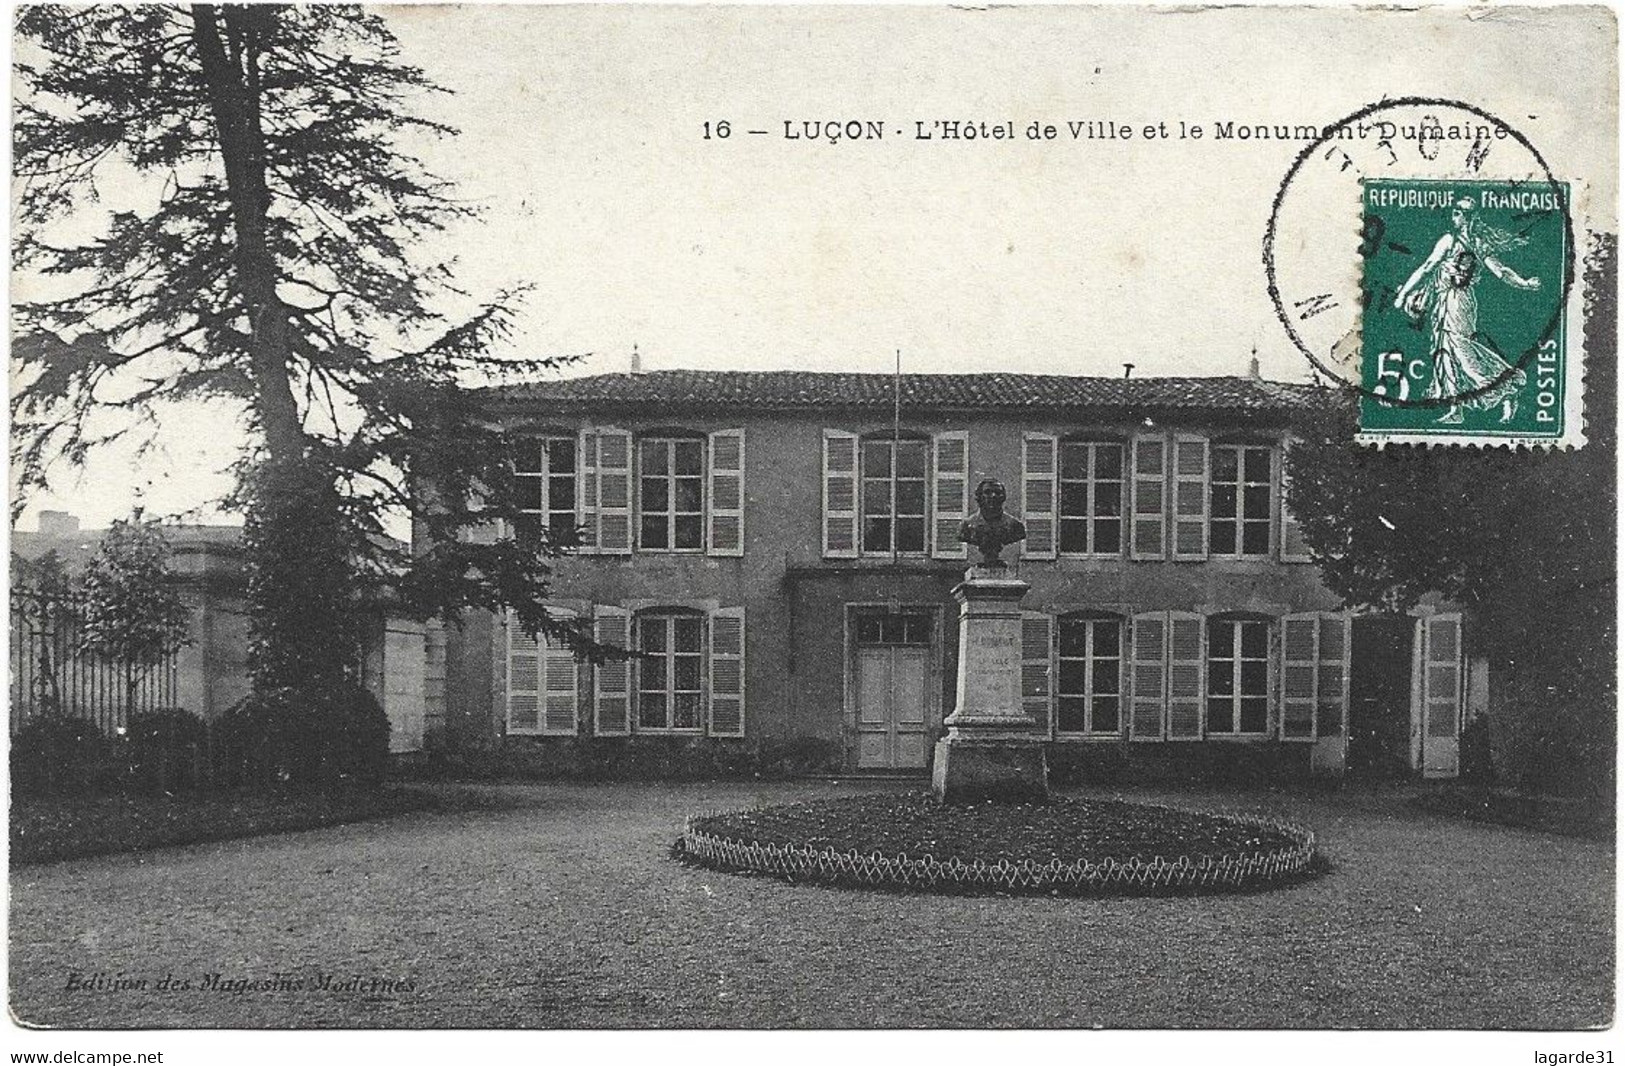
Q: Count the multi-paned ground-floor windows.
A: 3